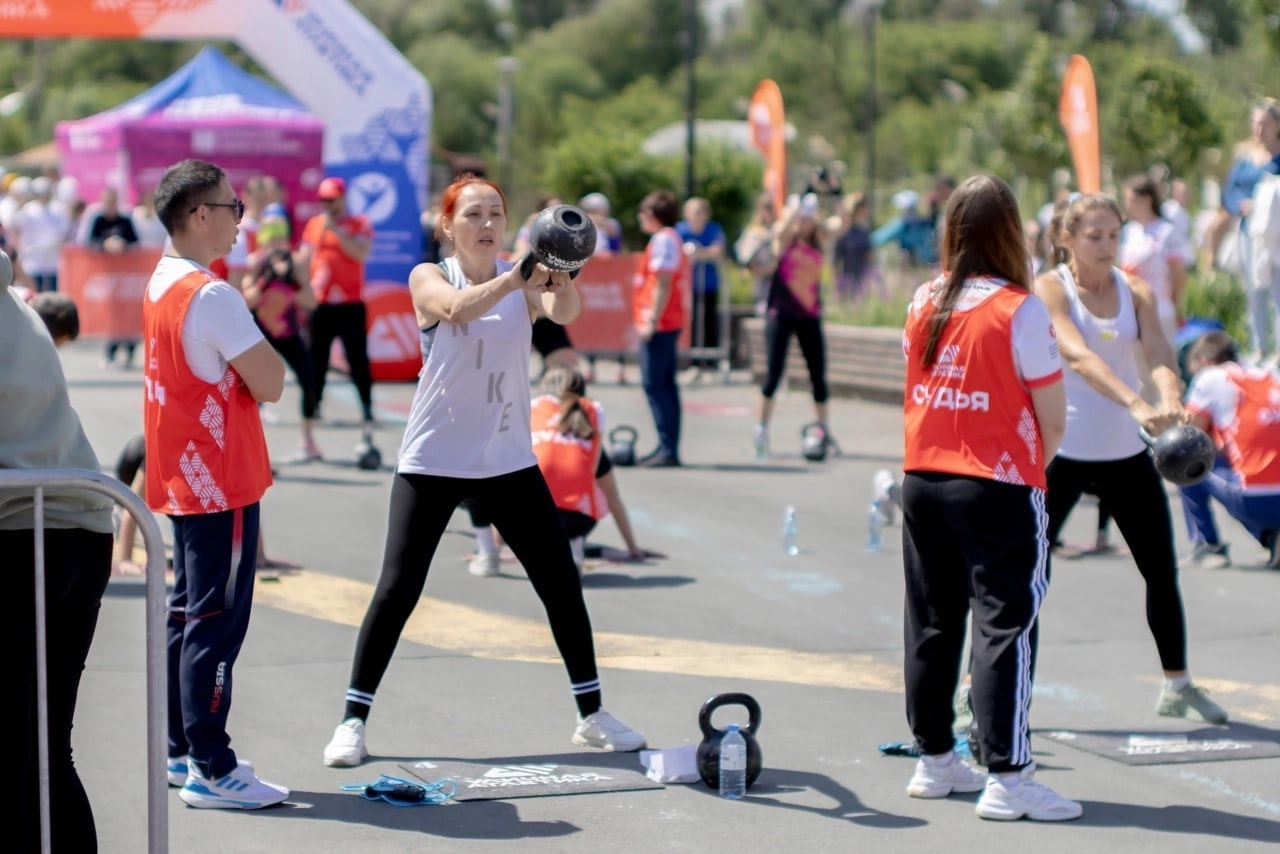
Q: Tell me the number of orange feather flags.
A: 2